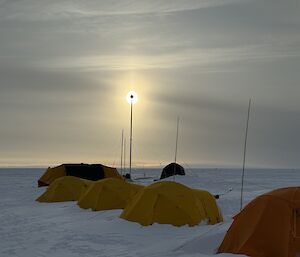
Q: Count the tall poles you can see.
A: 5